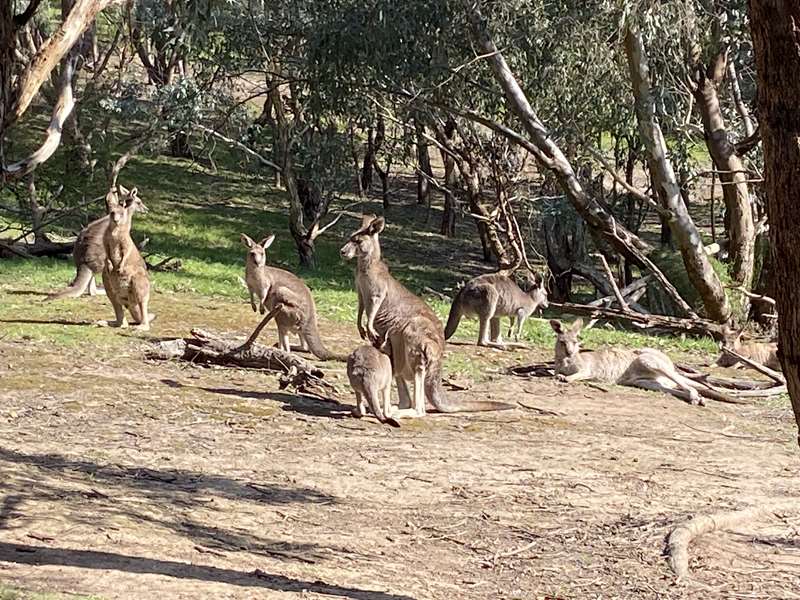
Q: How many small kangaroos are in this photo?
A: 1